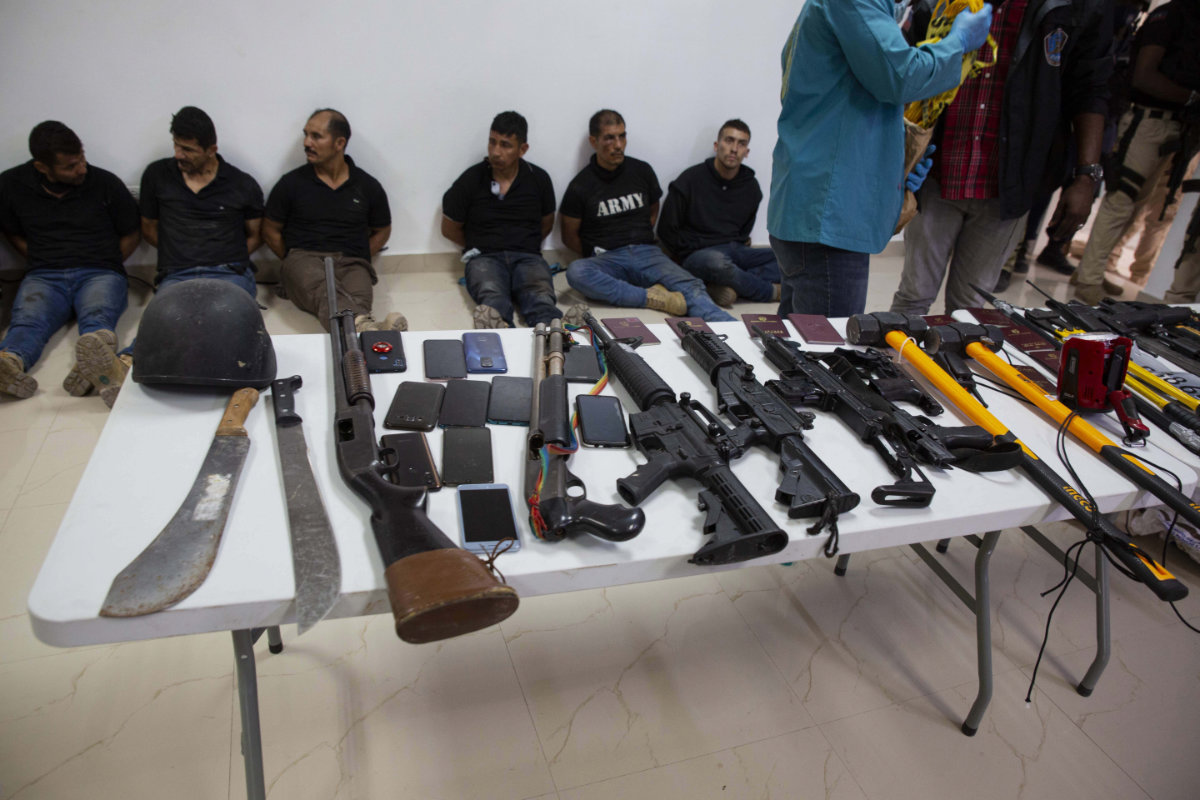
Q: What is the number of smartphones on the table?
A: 11